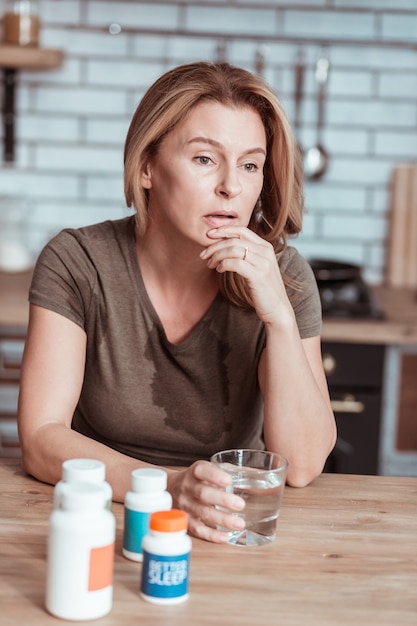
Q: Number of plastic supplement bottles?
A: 4